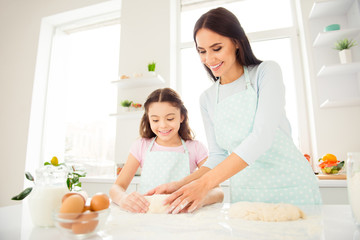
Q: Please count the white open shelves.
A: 6